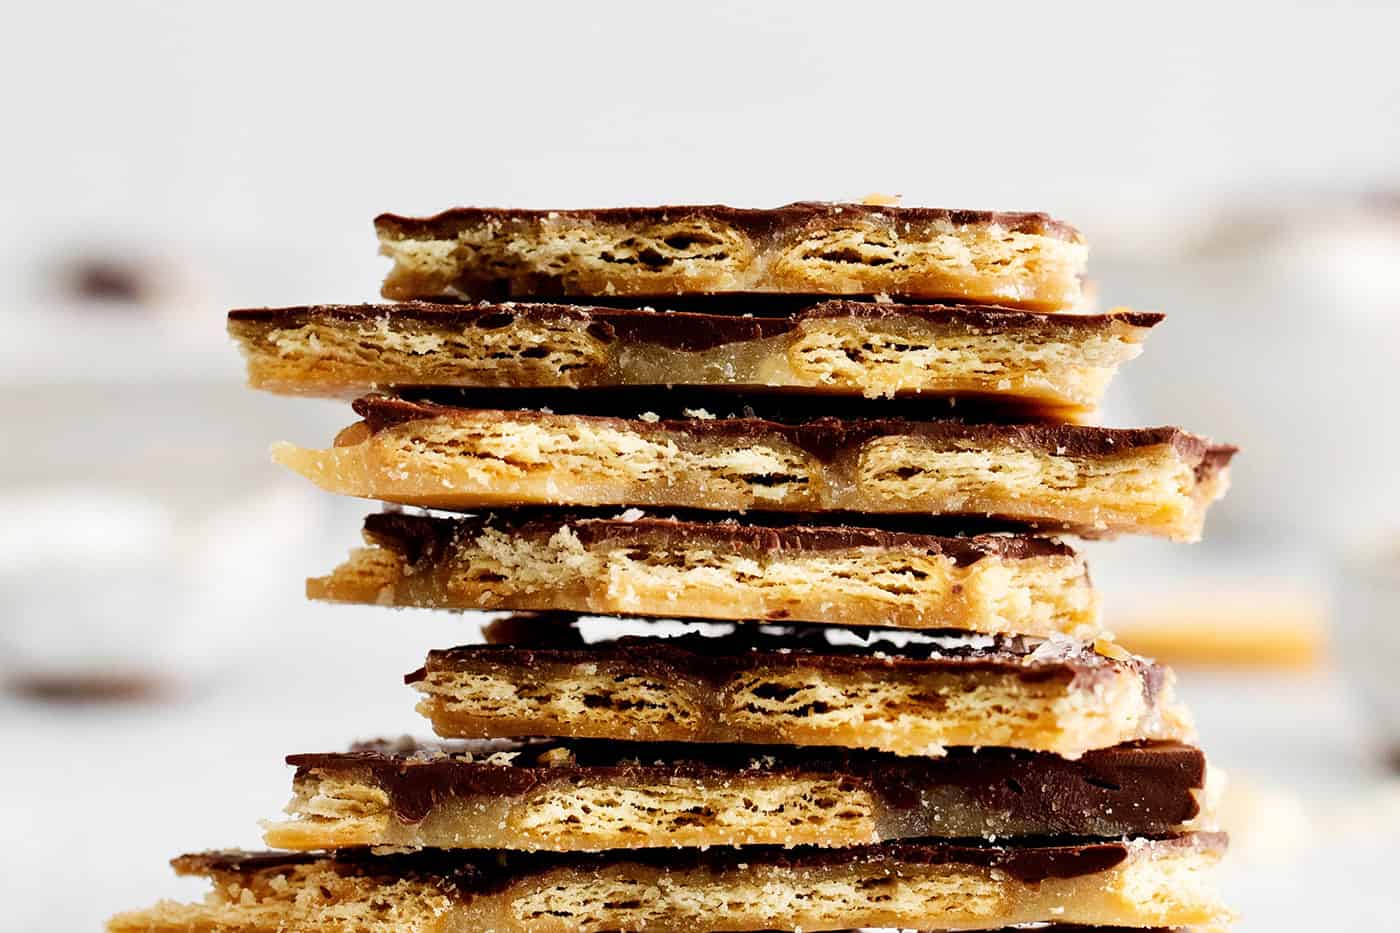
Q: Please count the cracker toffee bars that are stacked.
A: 7